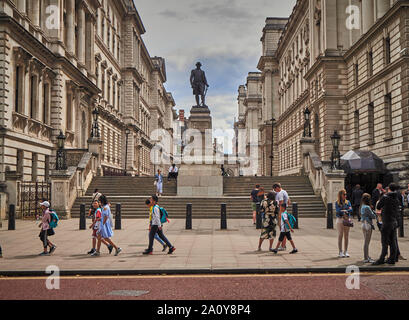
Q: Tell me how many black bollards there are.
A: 9